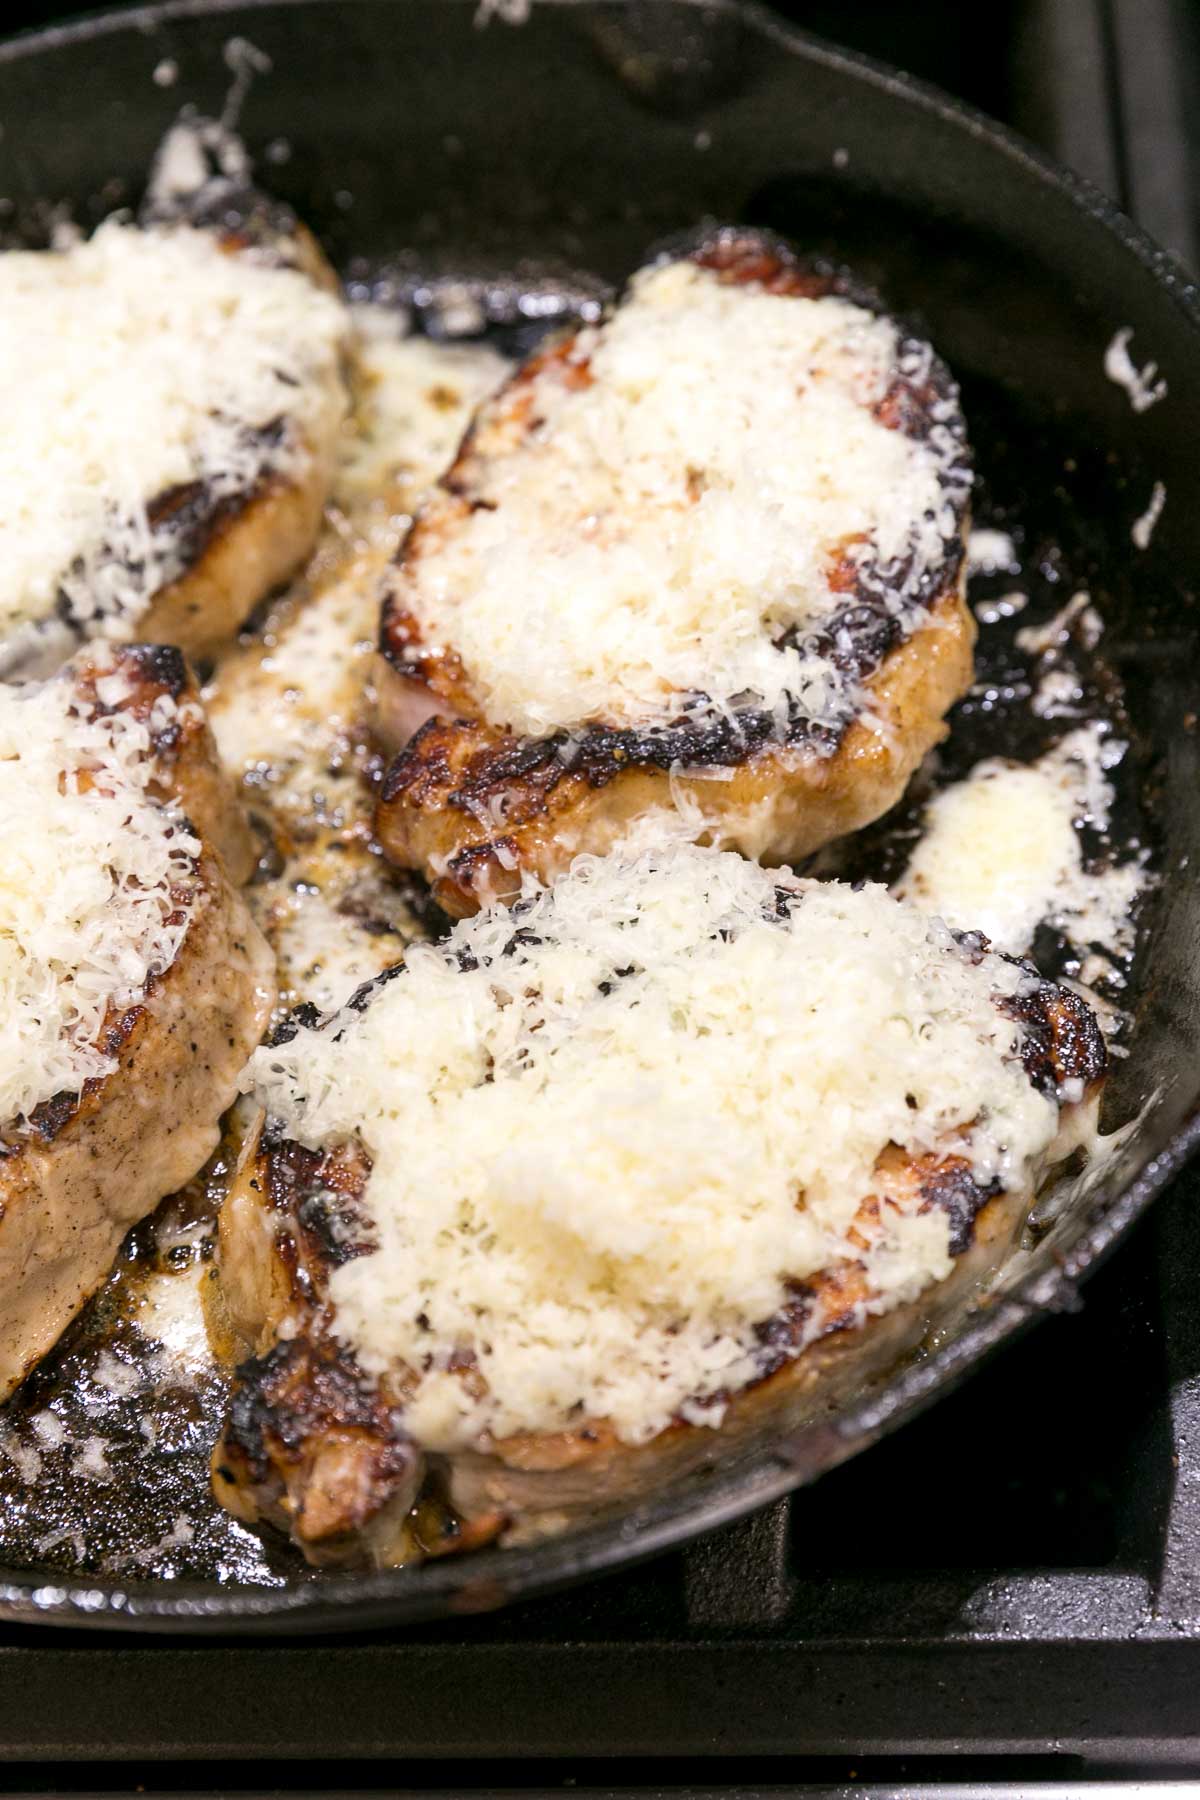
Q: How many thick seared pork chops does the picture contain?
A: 4